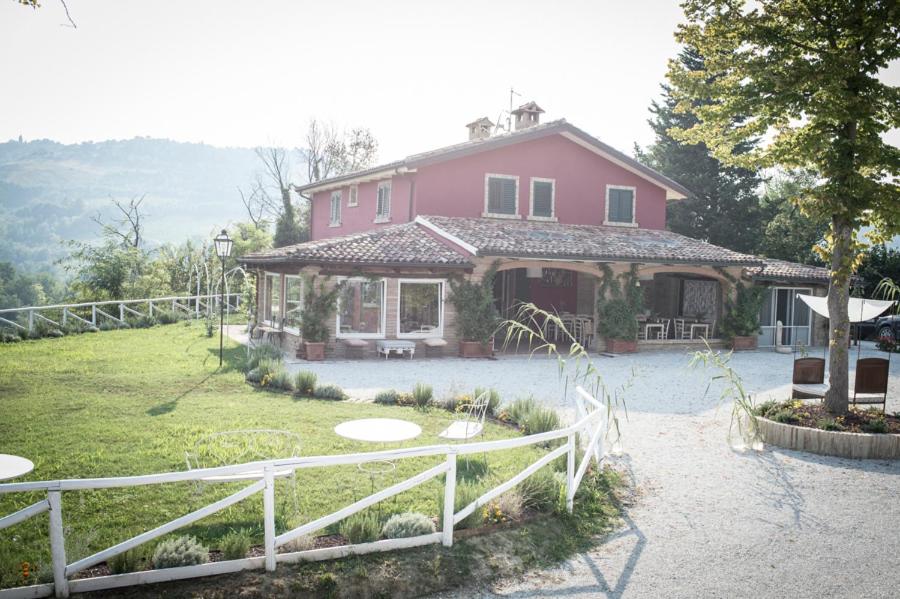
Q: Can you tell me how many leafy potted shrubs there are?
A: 4